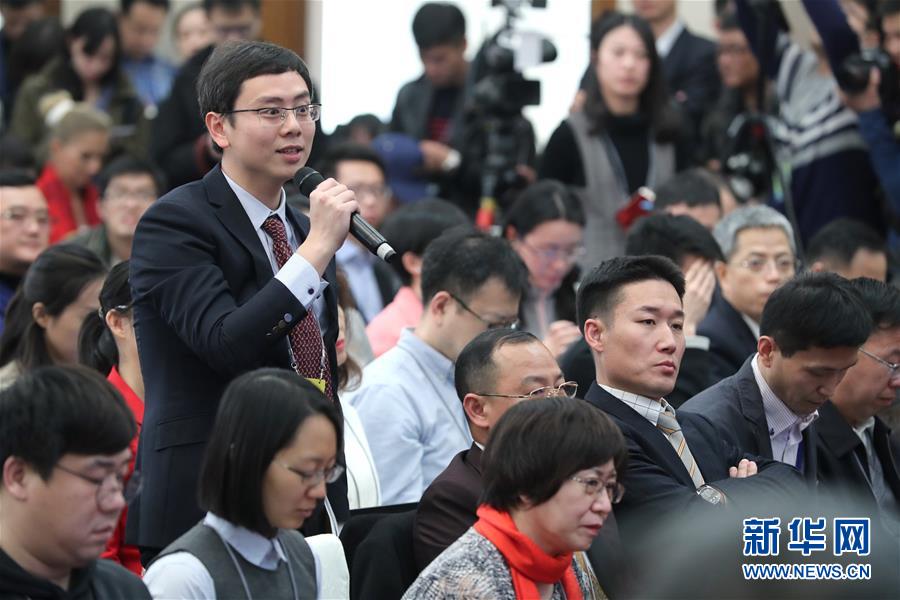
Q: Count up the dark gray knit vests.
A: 1